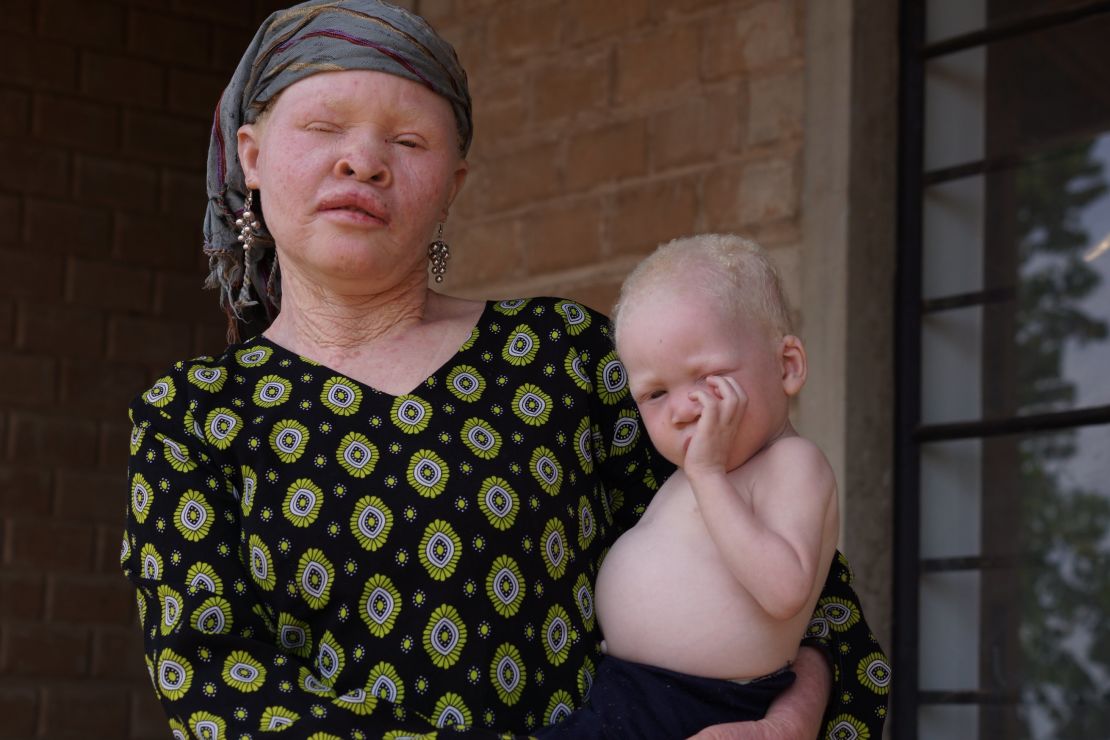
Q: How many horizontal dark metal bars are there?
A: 6